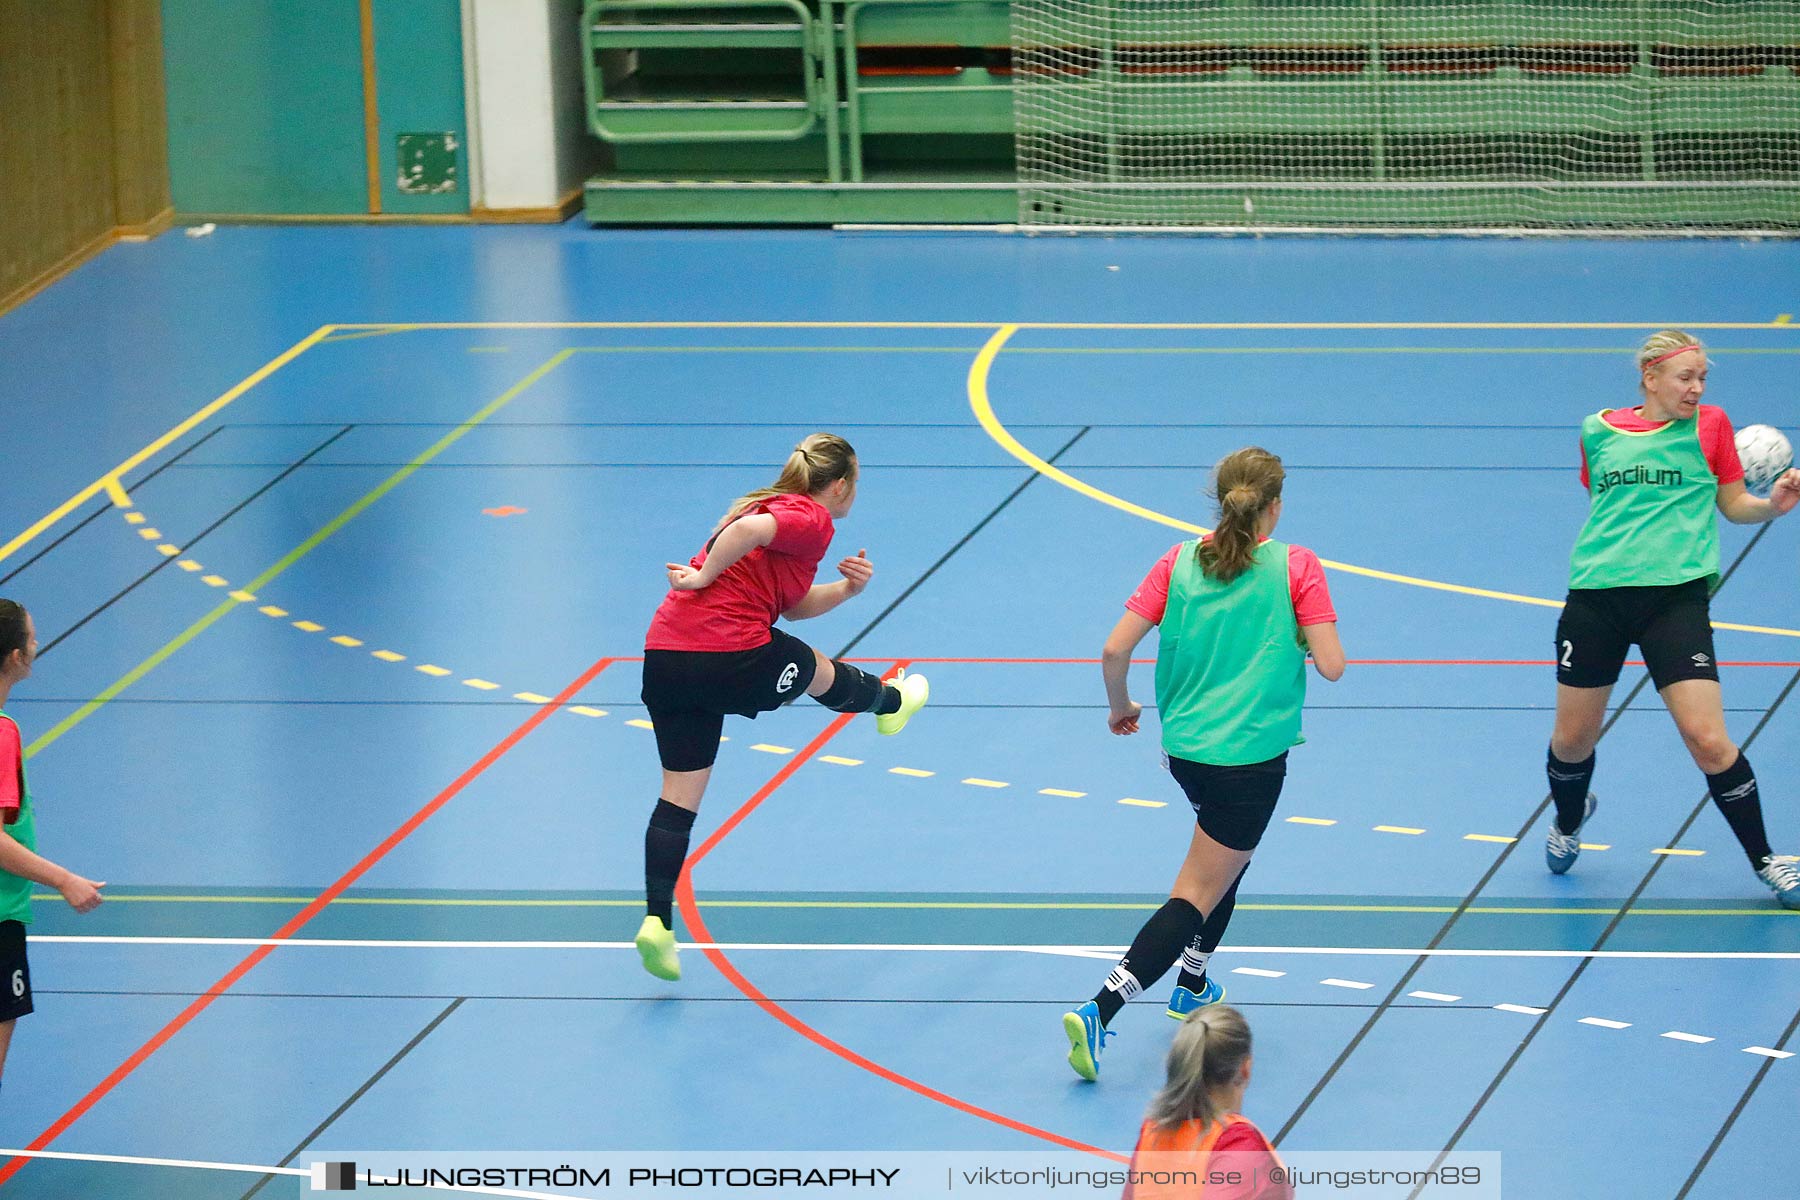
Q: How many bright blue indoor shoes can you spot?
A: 2